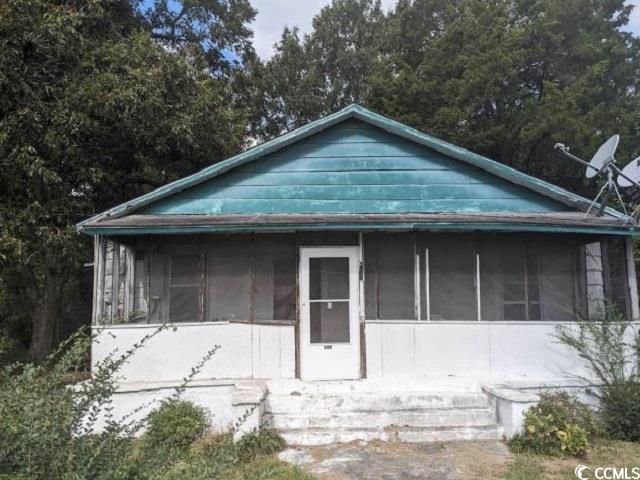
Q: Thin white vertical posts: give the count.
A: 3